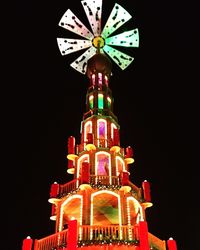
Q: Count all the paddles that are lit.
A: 7